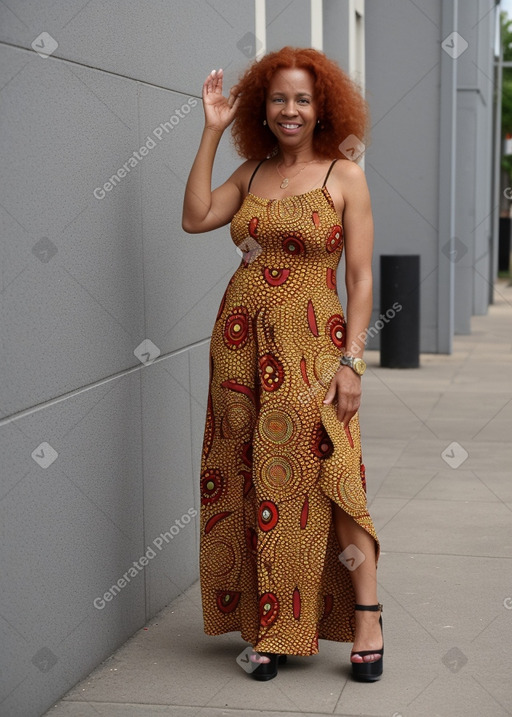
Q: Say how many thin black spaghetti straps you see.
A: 2